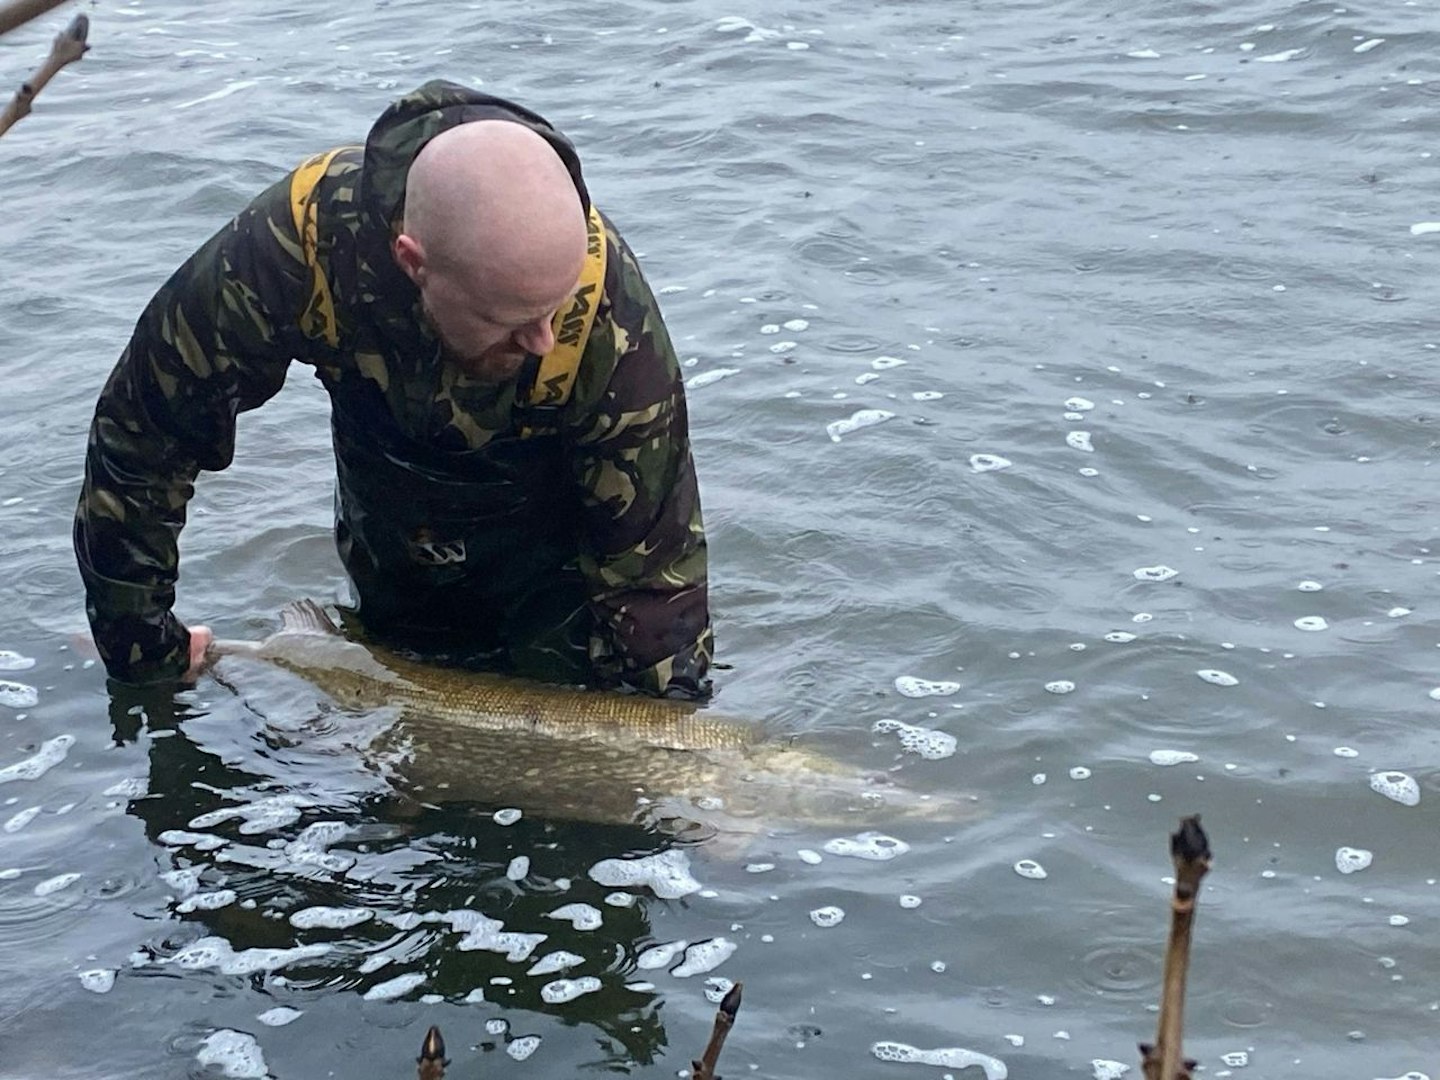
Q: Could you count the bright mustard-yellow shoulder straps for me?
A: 2